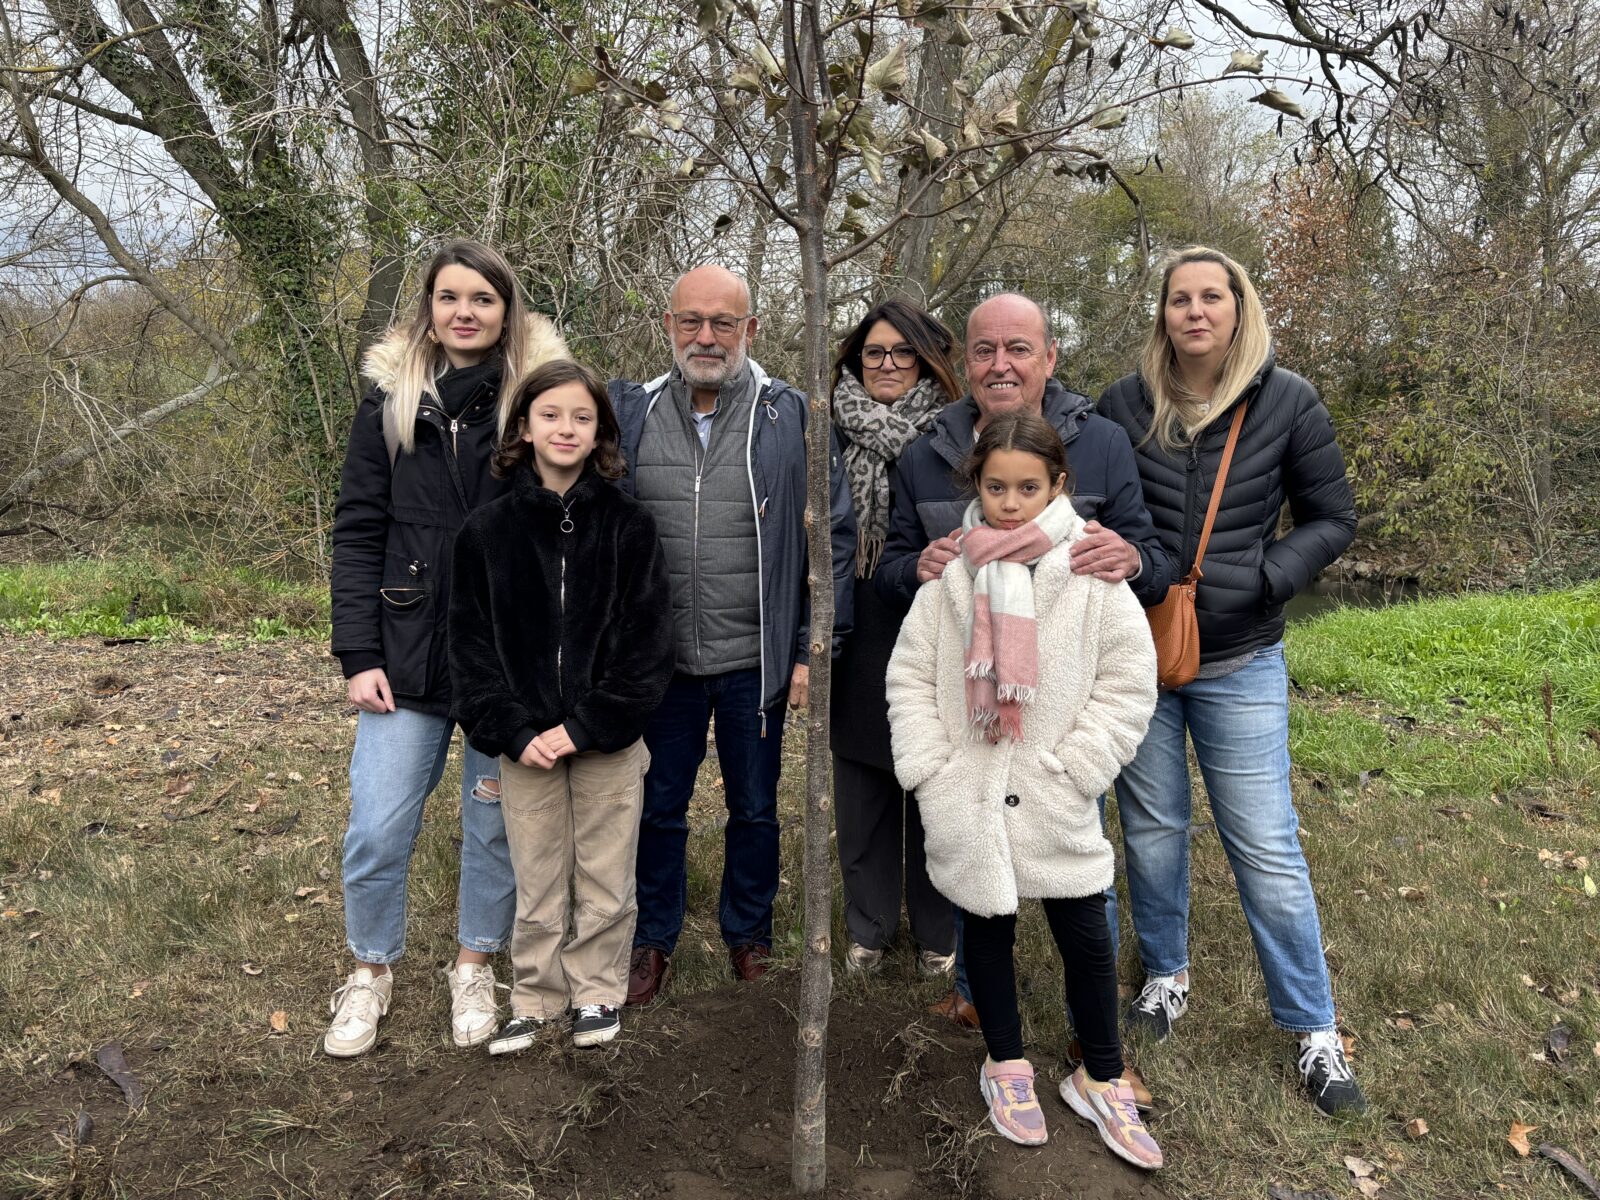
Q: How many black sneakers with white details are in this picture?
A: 4